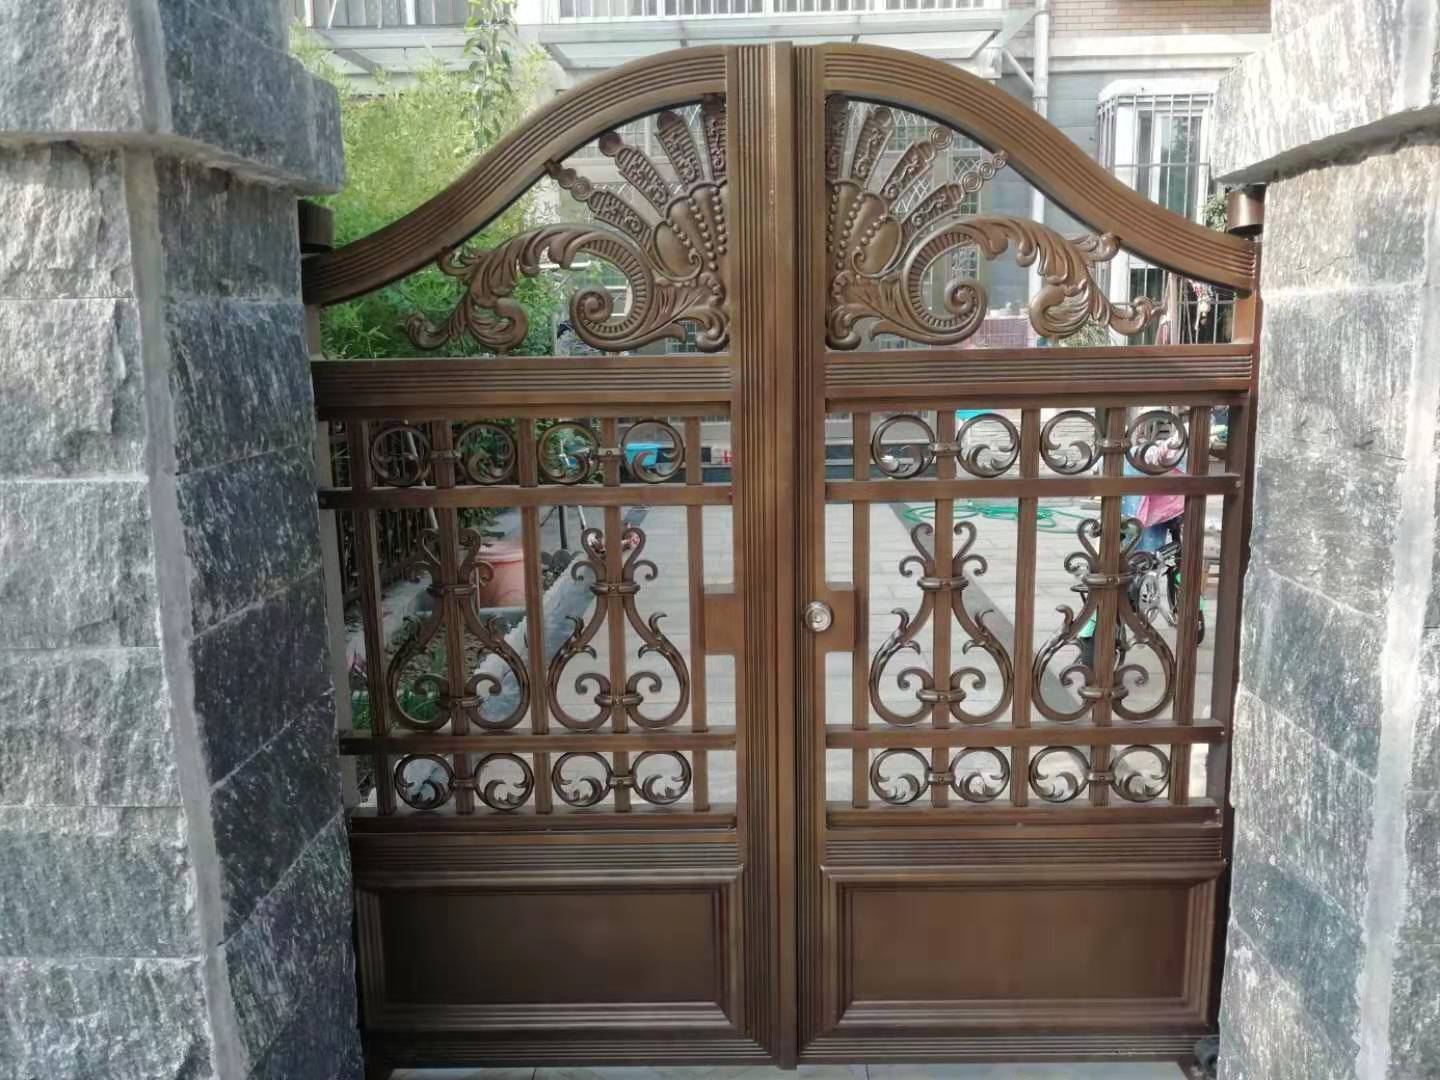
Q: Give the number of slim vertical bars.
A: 10